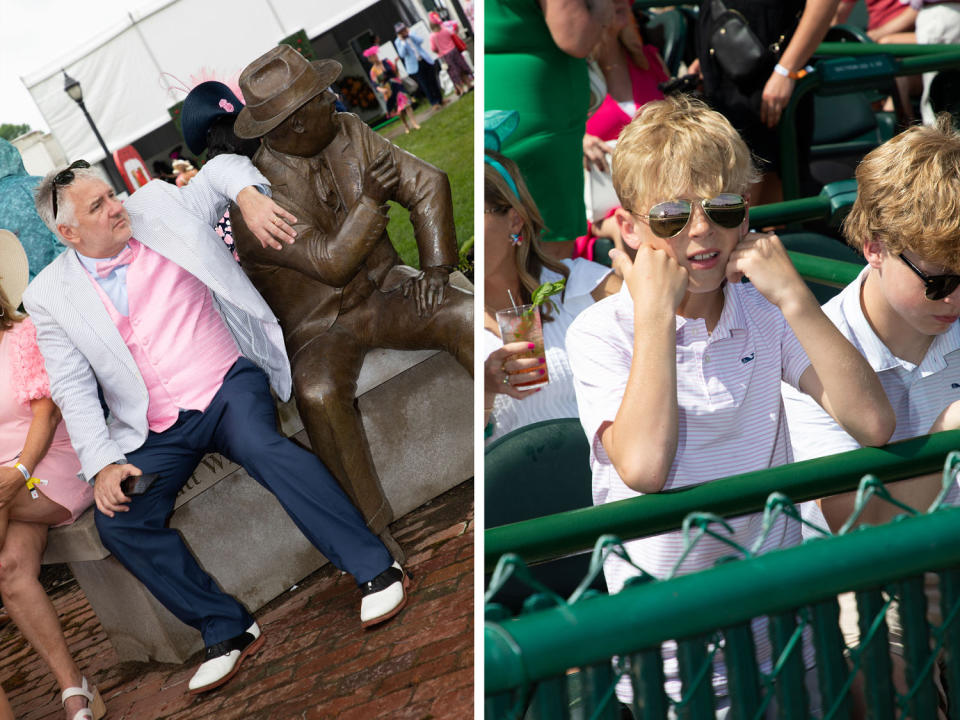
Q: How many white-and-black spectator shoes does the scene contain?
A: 2